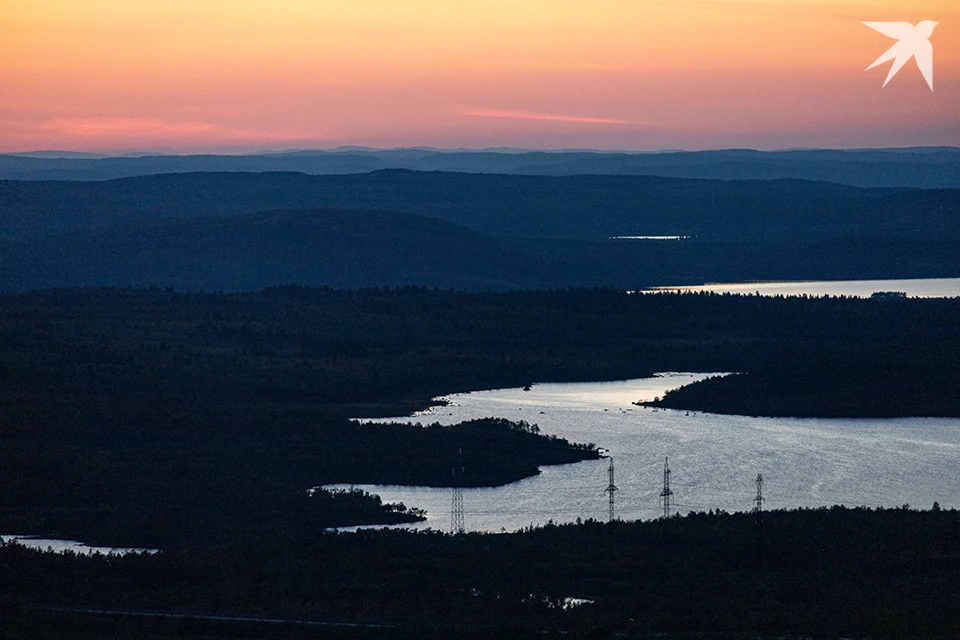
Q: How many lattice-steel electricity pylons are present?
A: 4